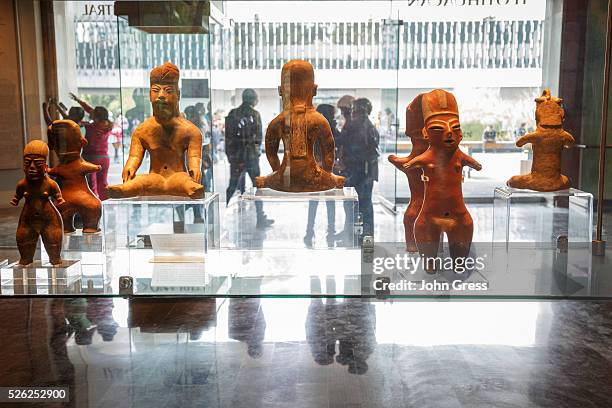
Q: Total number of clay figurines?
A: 7